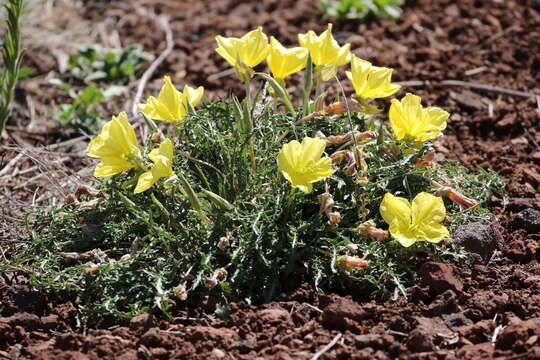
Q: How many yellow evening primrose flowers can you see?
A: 10